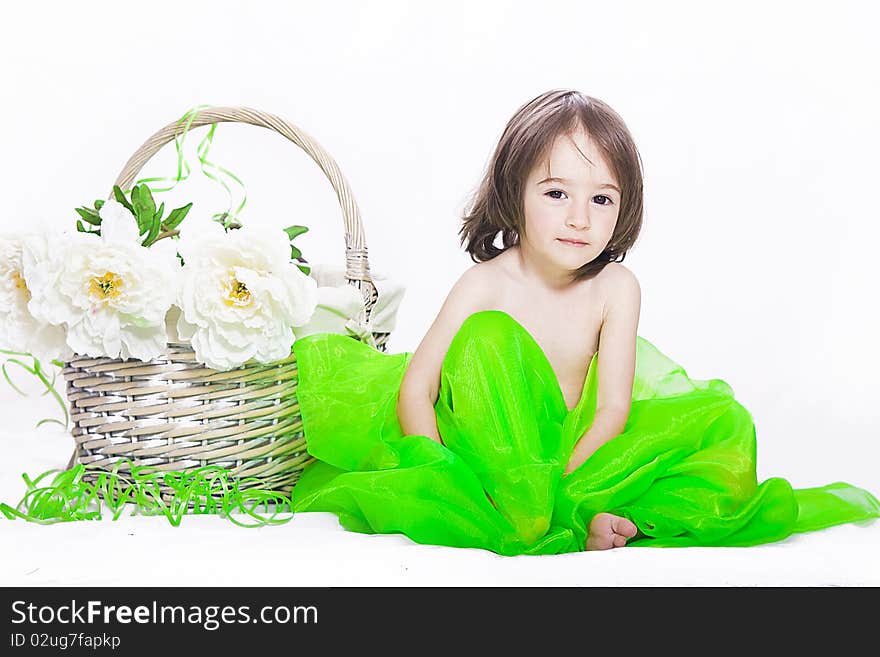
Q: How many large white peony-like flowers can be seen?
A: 3